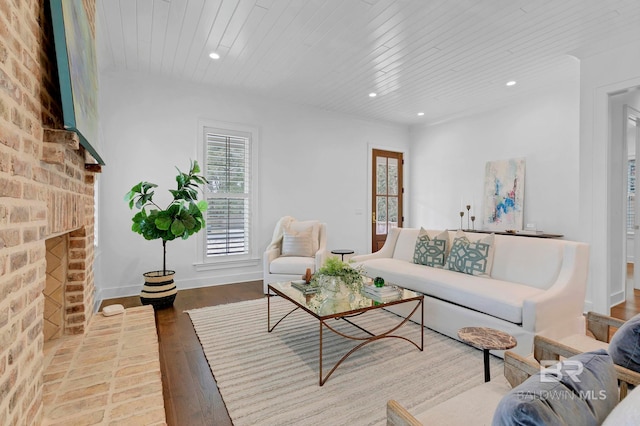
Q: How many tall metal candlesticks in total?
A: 3